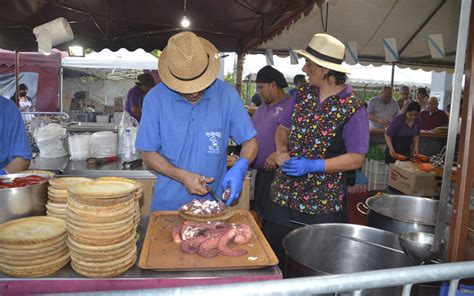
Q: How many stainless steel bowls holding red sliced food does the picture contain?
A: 1